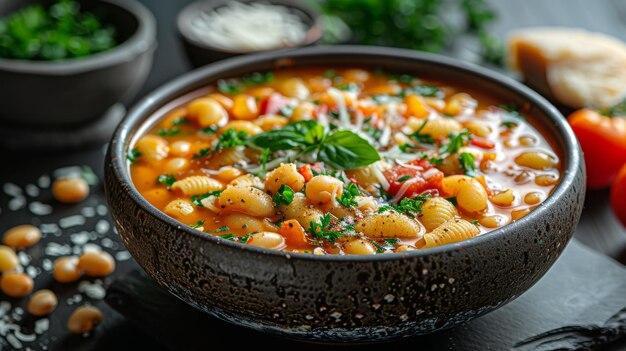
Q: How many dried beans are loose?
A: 8